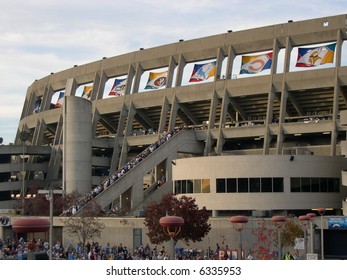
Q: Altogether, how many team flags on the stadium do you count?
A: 8